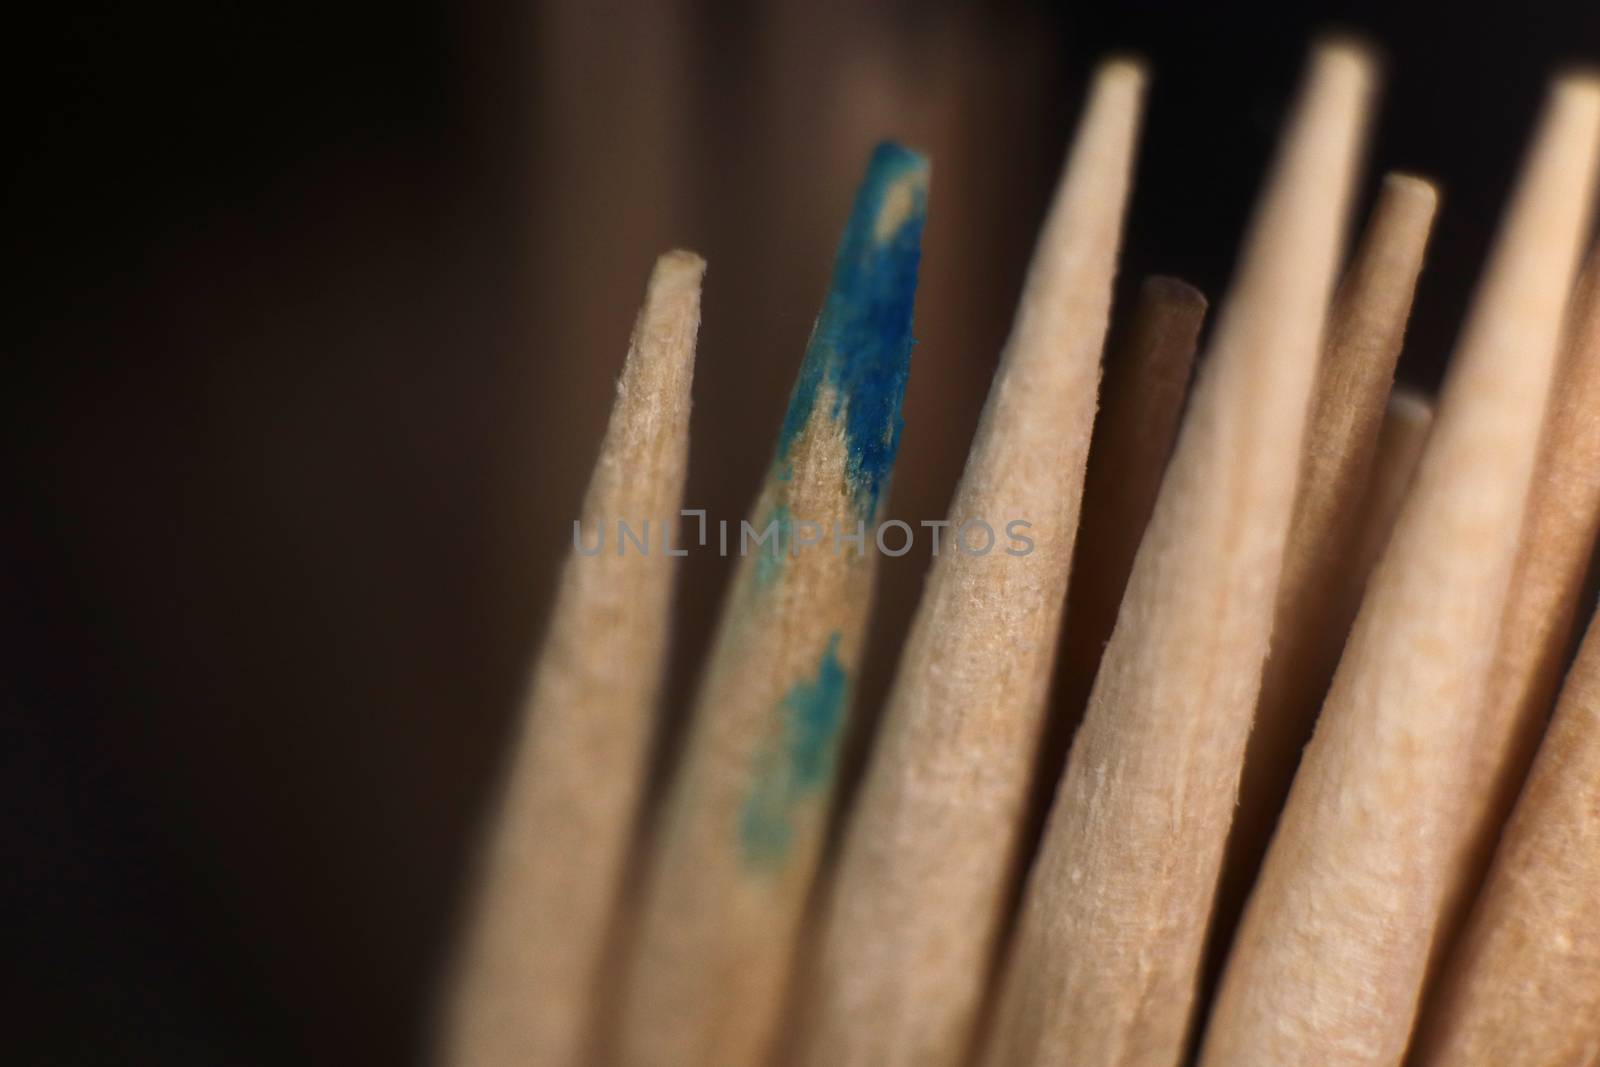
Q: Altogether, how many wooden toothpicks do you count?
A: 10